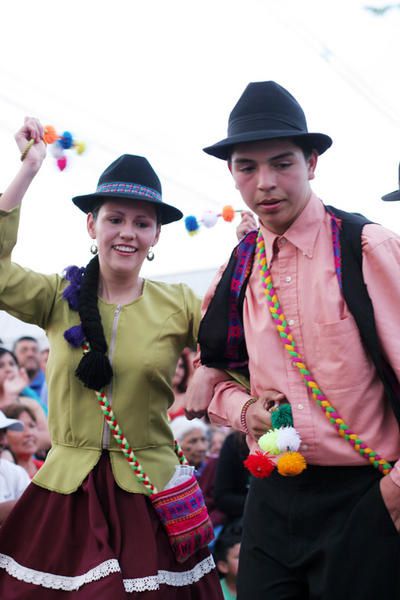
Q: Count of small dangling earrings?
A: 2